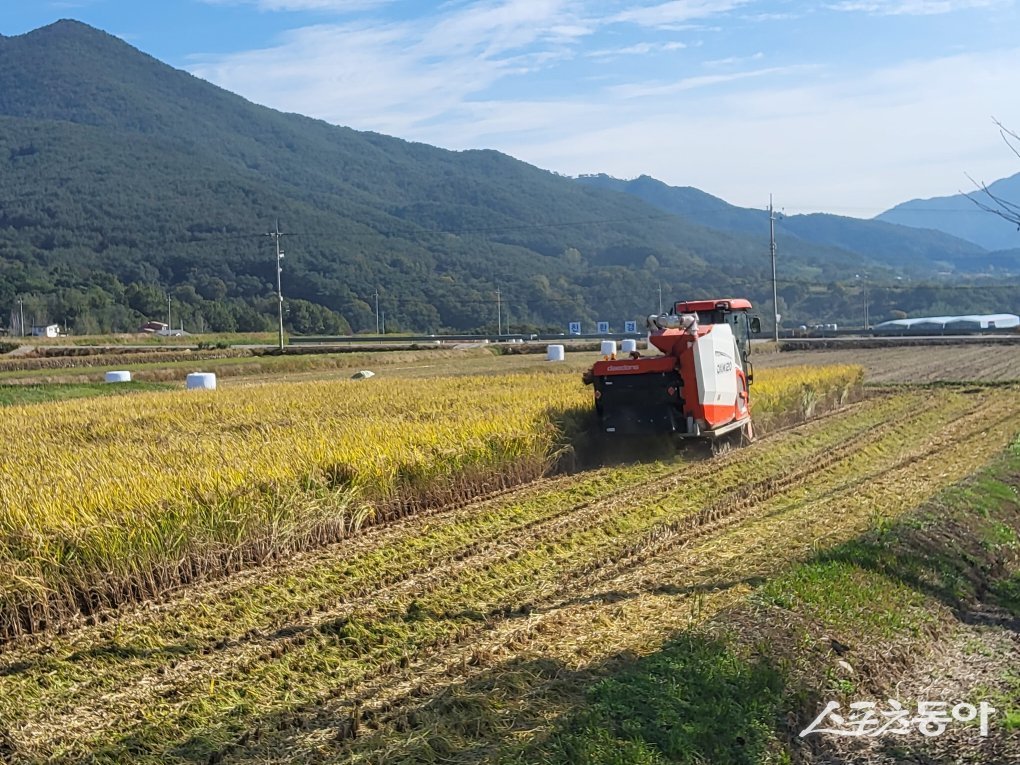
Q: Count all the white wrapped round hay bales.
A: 5